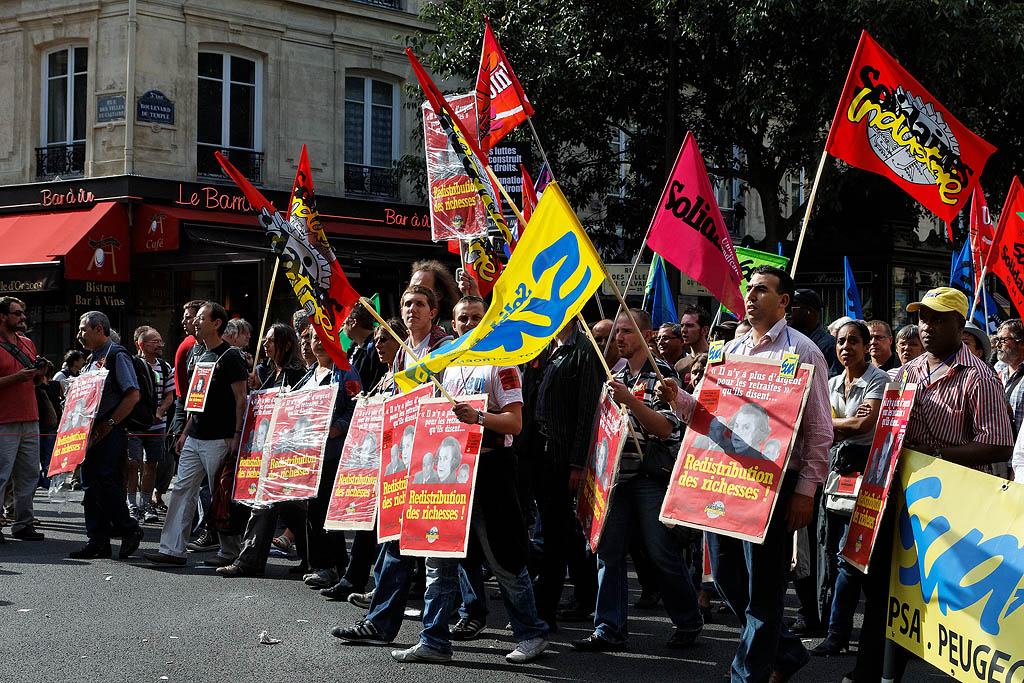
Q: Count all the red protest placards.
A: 11